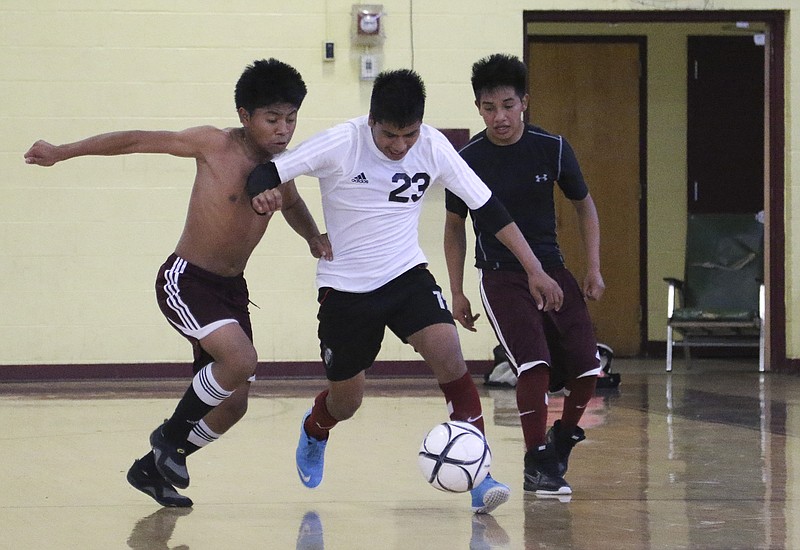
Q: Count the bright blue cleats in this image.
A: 2